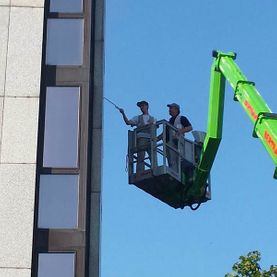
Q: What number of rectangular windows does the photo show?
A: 5